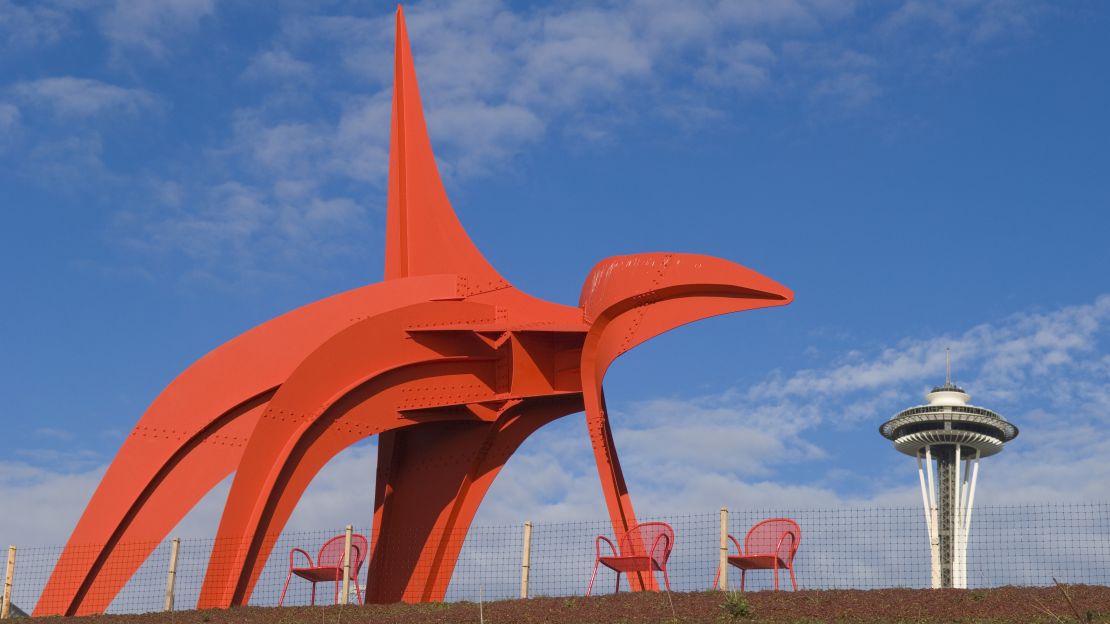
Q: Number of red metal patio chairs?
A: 3